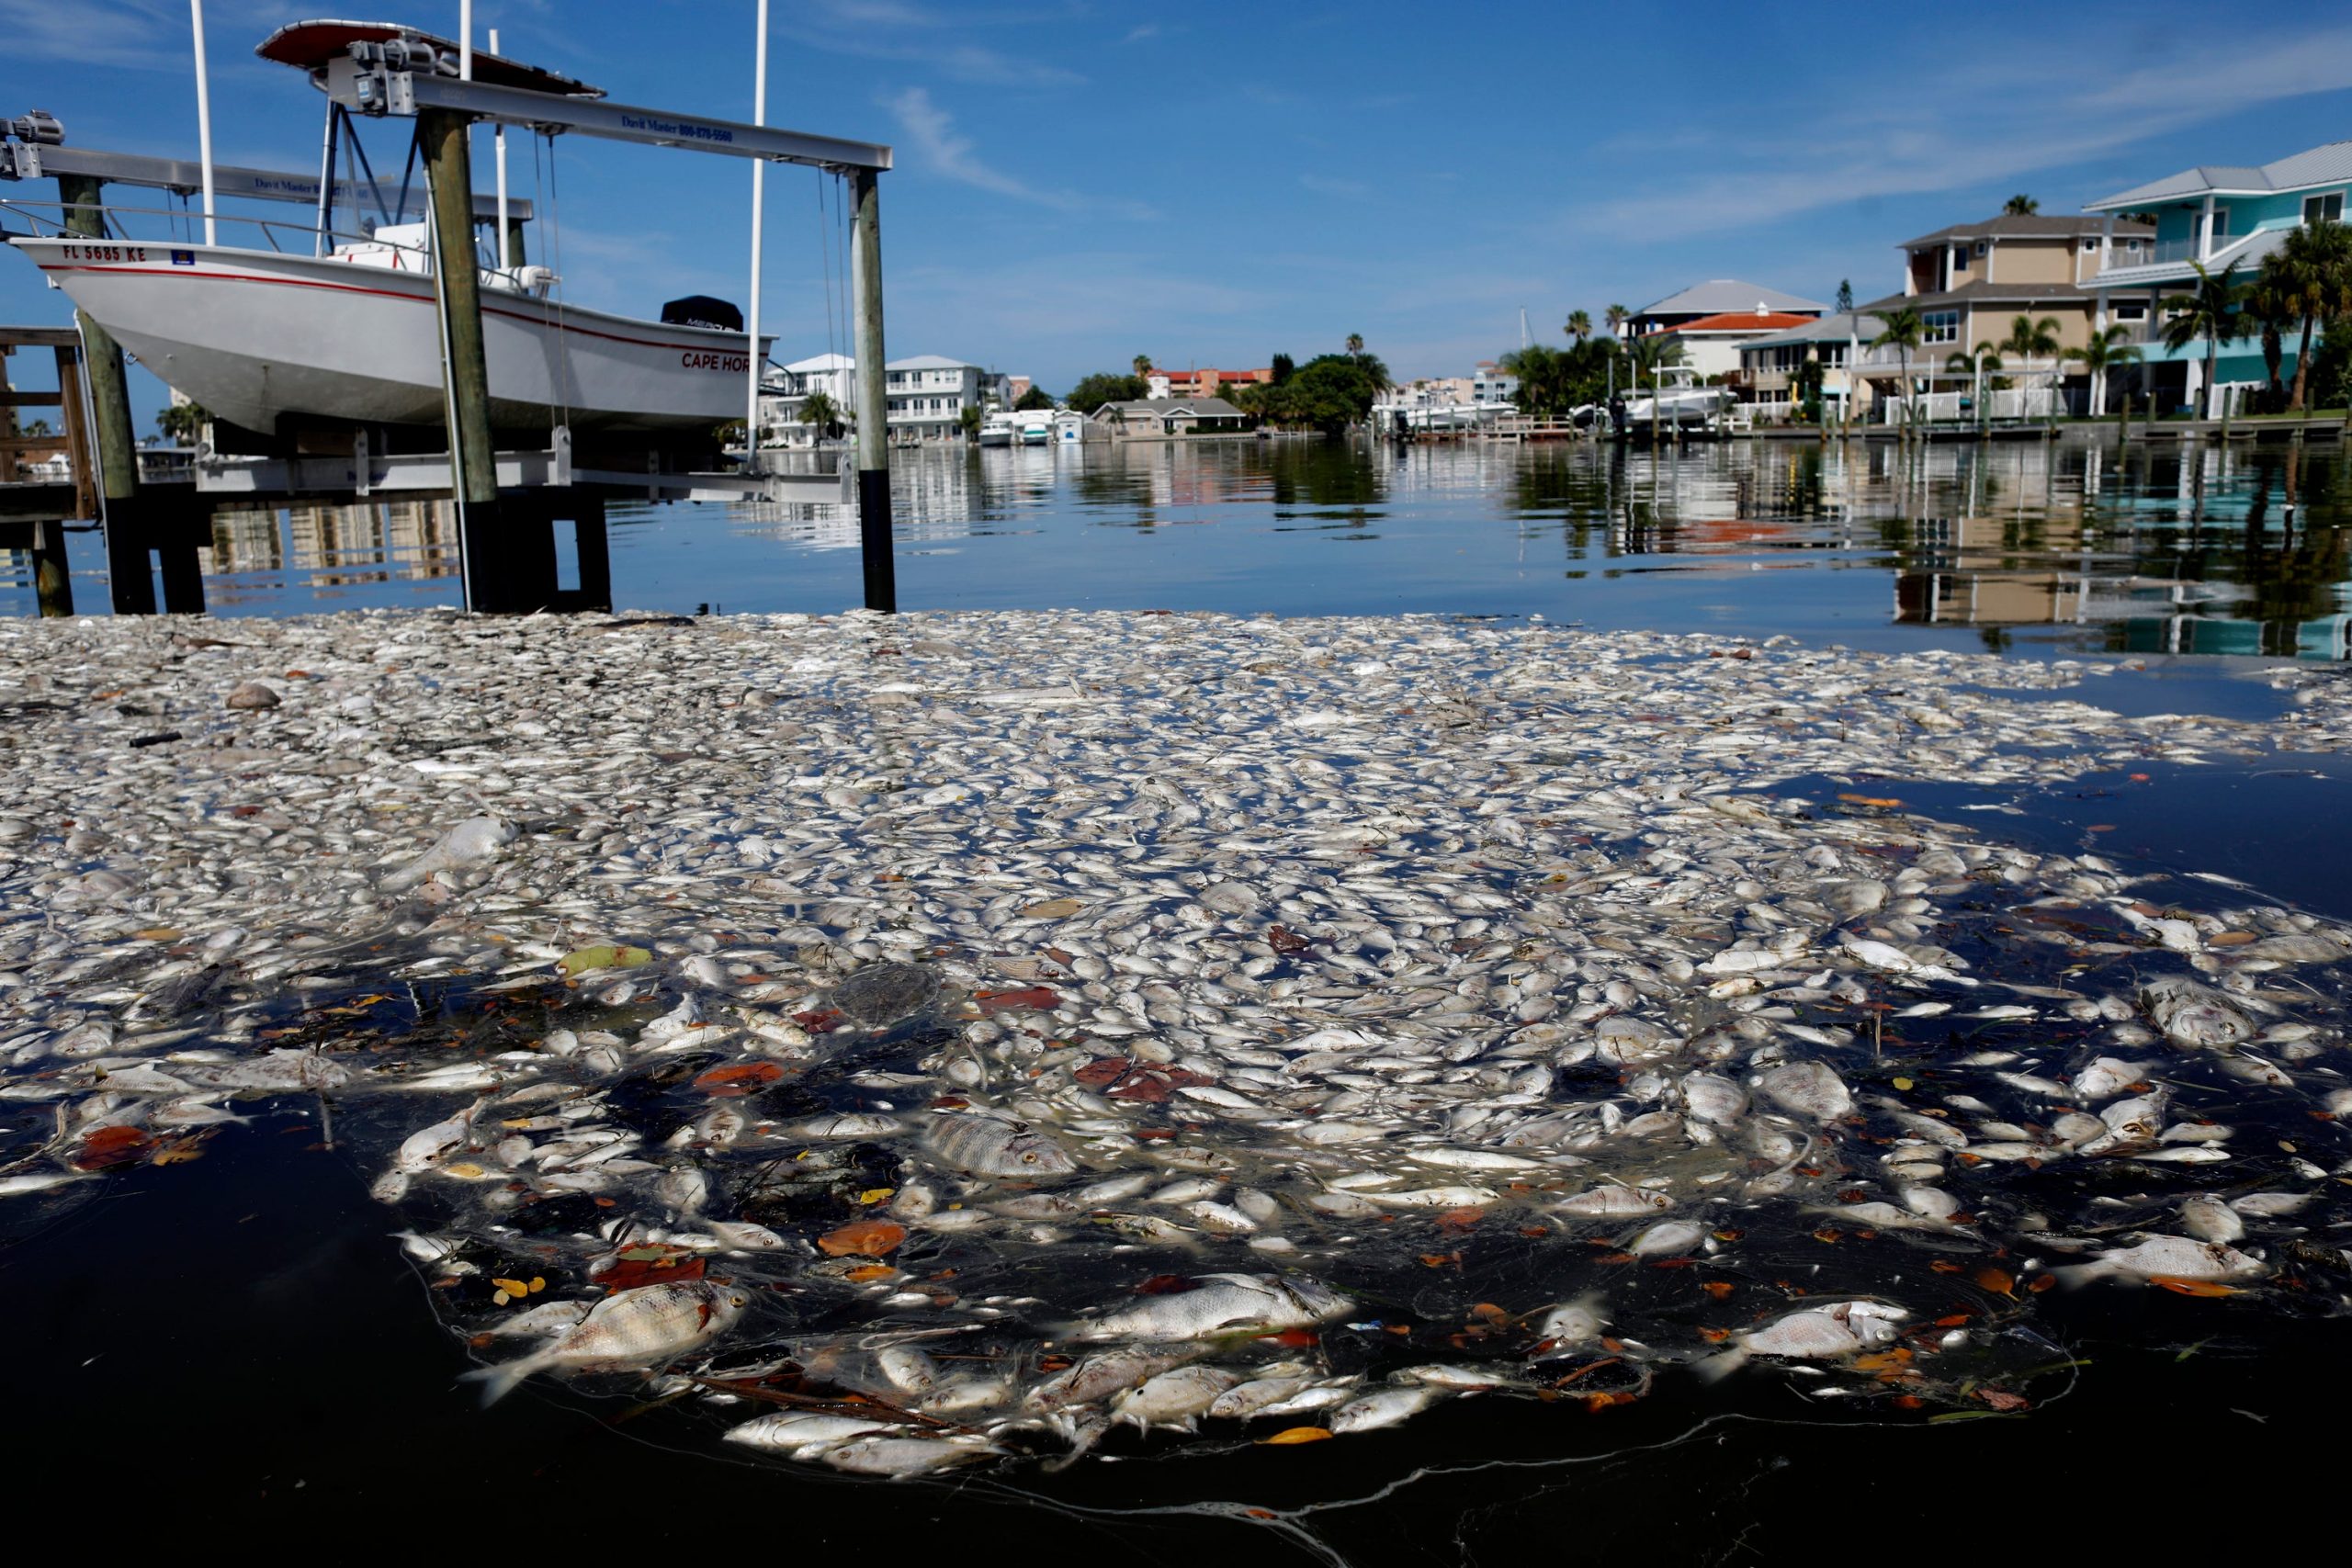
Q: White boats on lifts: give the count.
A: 3